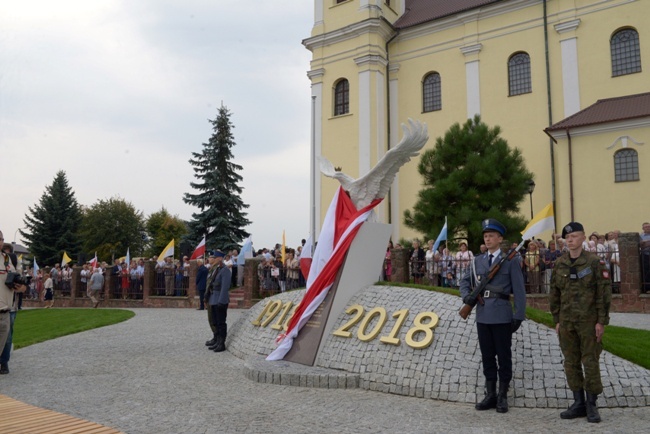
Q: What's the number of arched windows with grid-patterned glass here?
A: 5